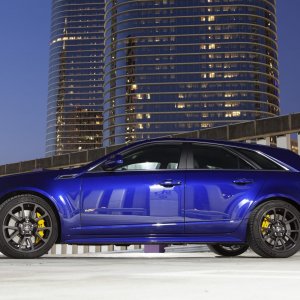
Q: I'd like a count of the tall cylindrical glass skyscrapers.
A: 2